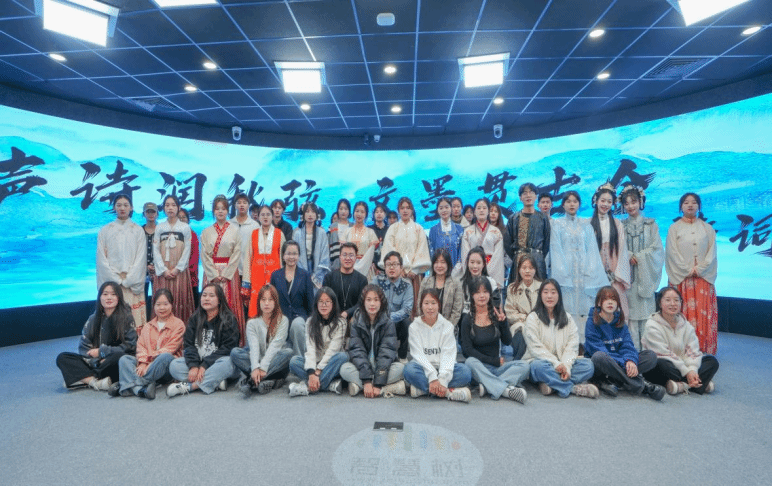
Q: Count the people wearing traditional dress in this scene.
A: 14